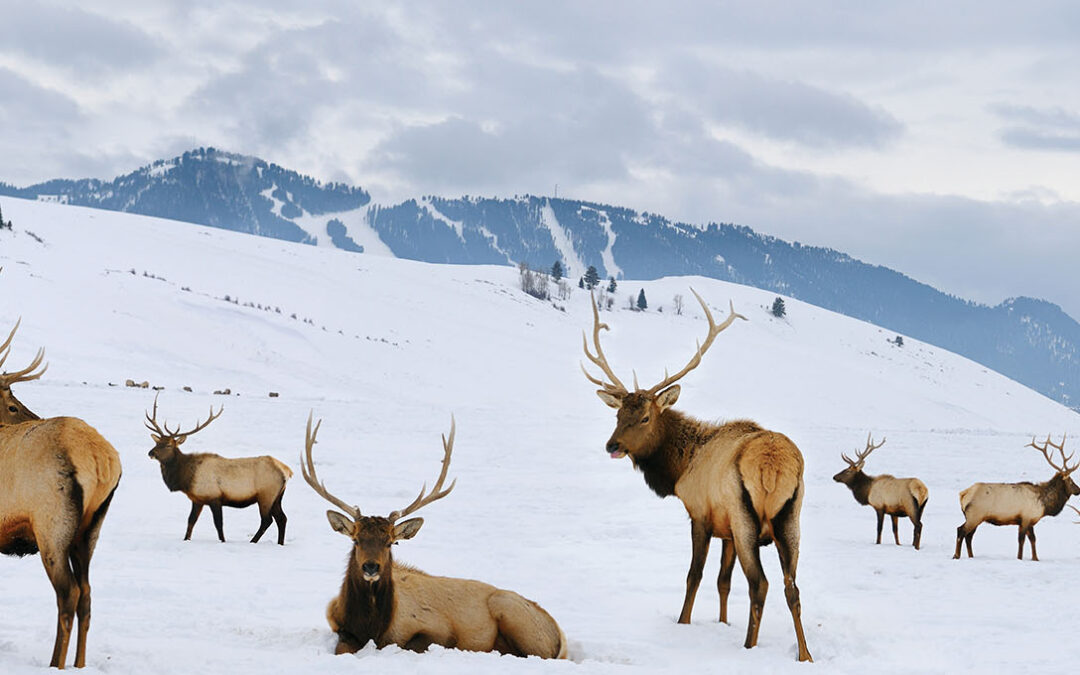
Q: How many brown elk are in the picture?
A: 6